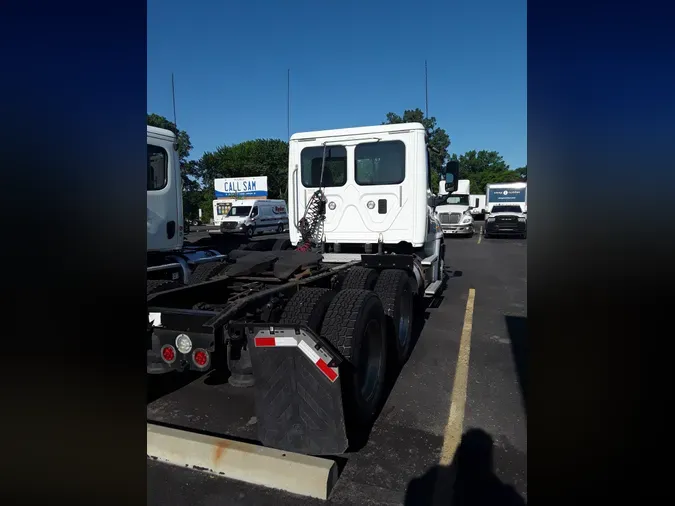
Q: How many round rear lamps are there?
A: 3